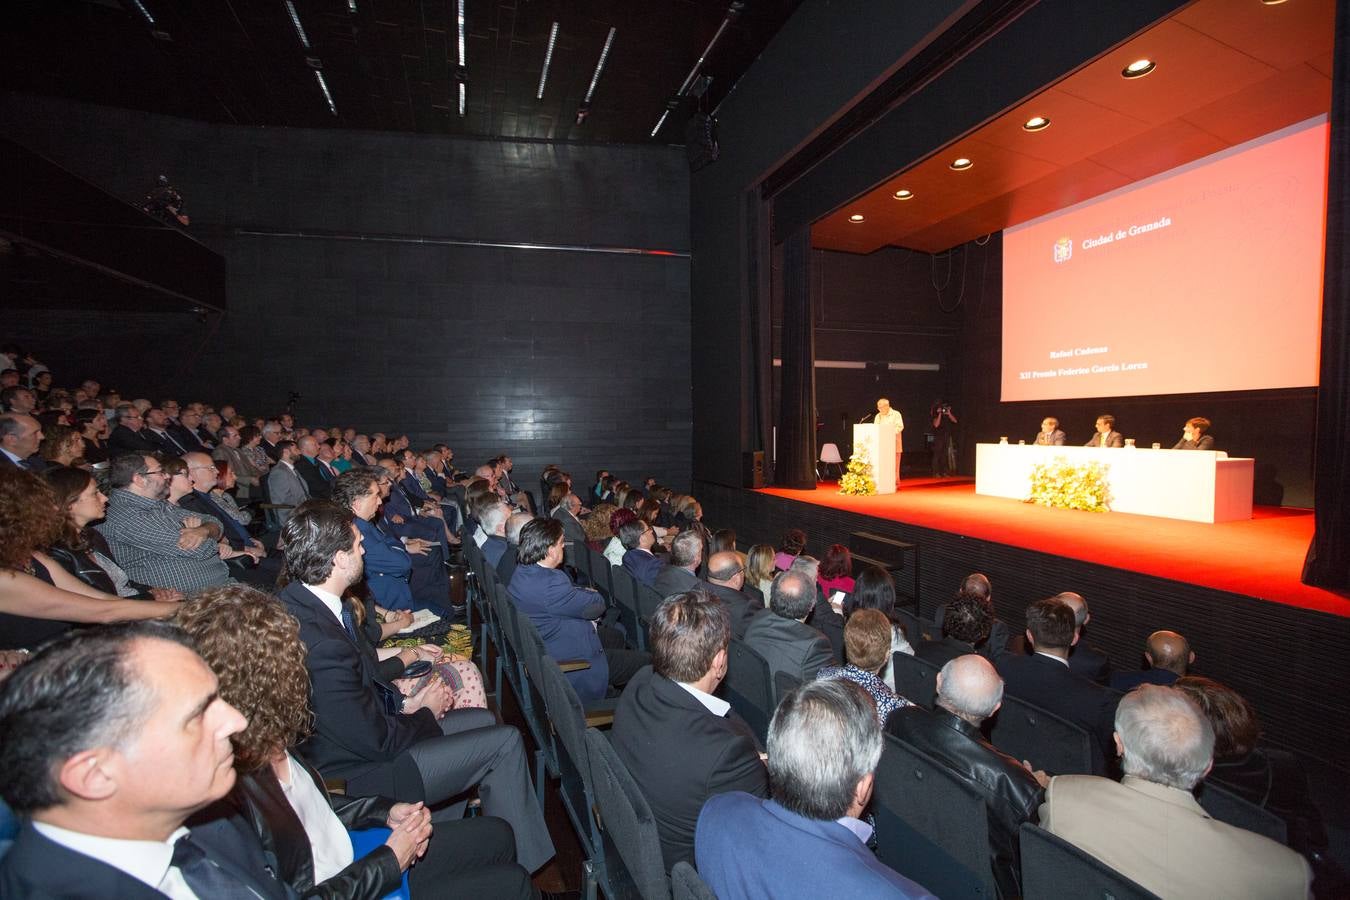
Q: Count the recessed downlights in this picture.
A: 6